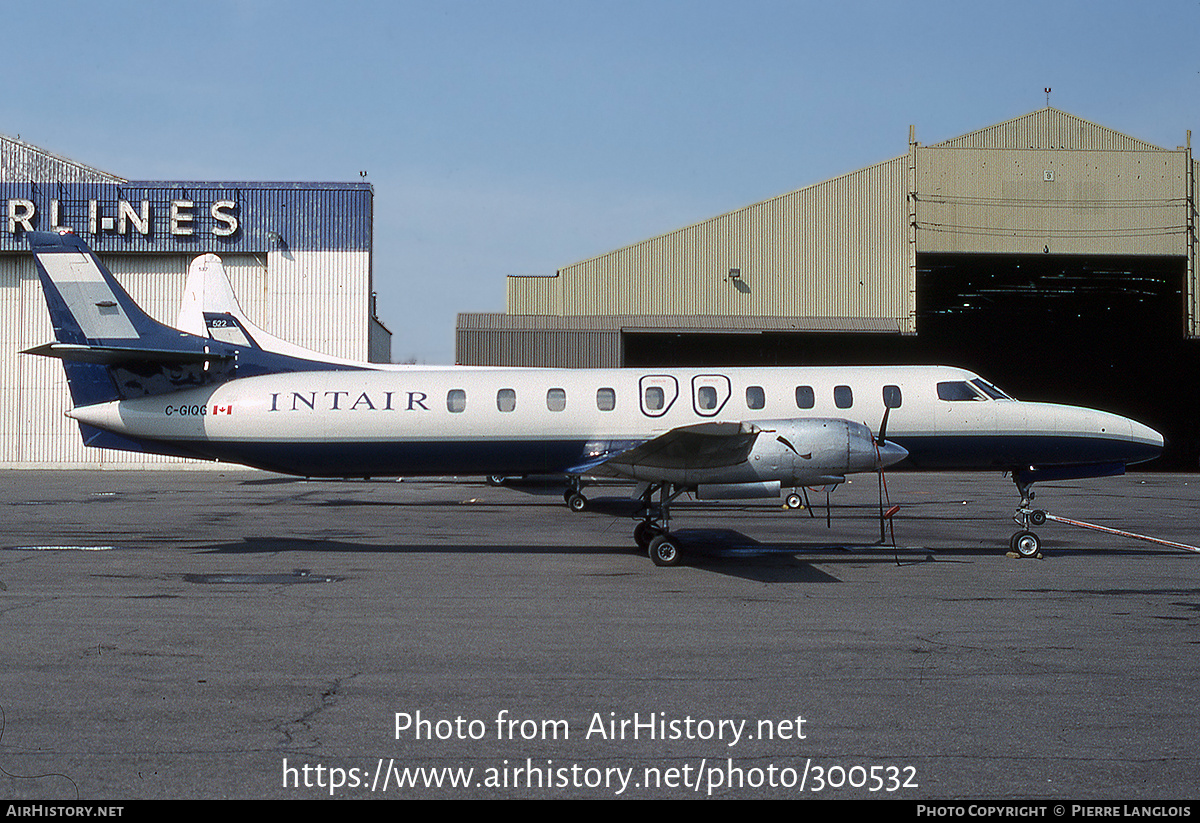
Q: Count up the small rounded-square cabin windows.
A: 10